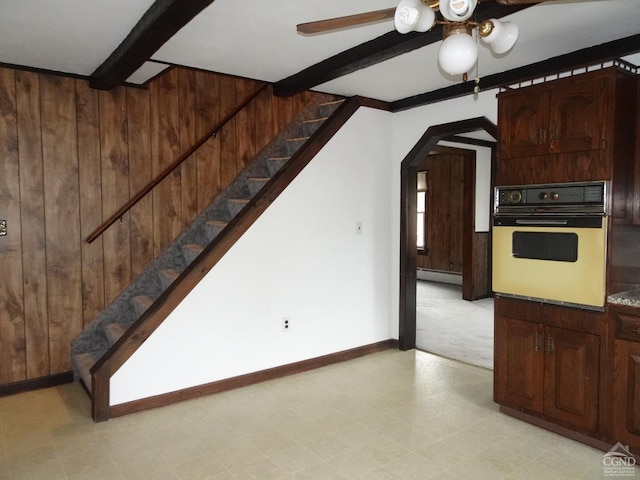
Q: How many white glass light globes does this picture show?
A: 4